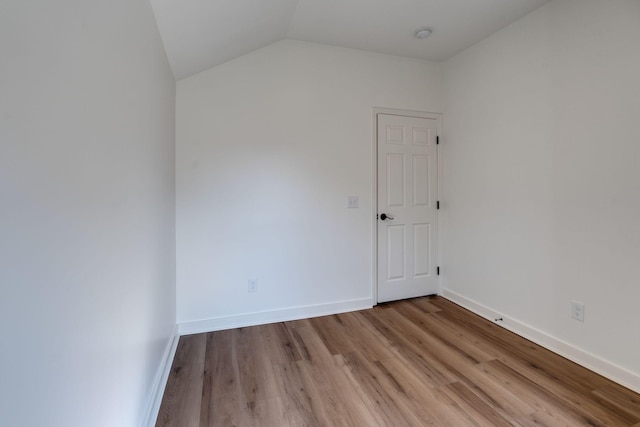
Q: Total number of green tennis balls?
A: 0